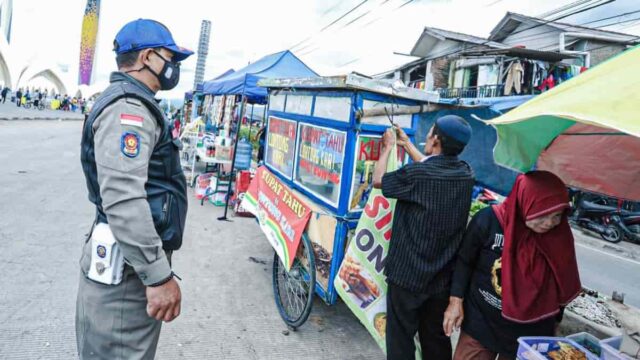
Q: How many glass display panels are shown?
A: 3